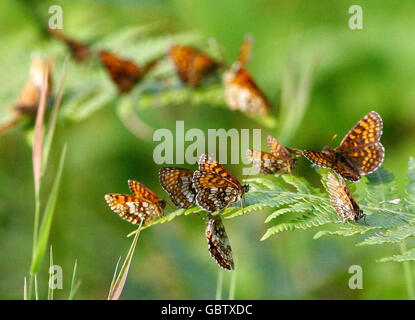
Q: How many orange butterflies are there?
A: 12